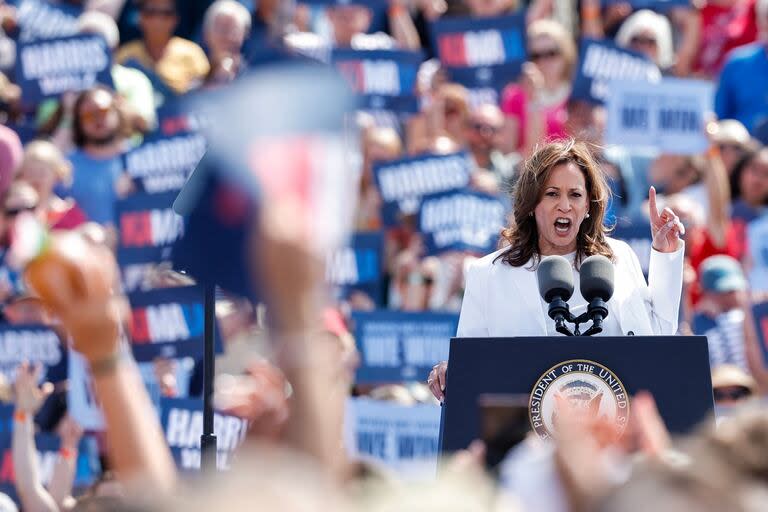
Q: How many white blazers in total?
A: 1